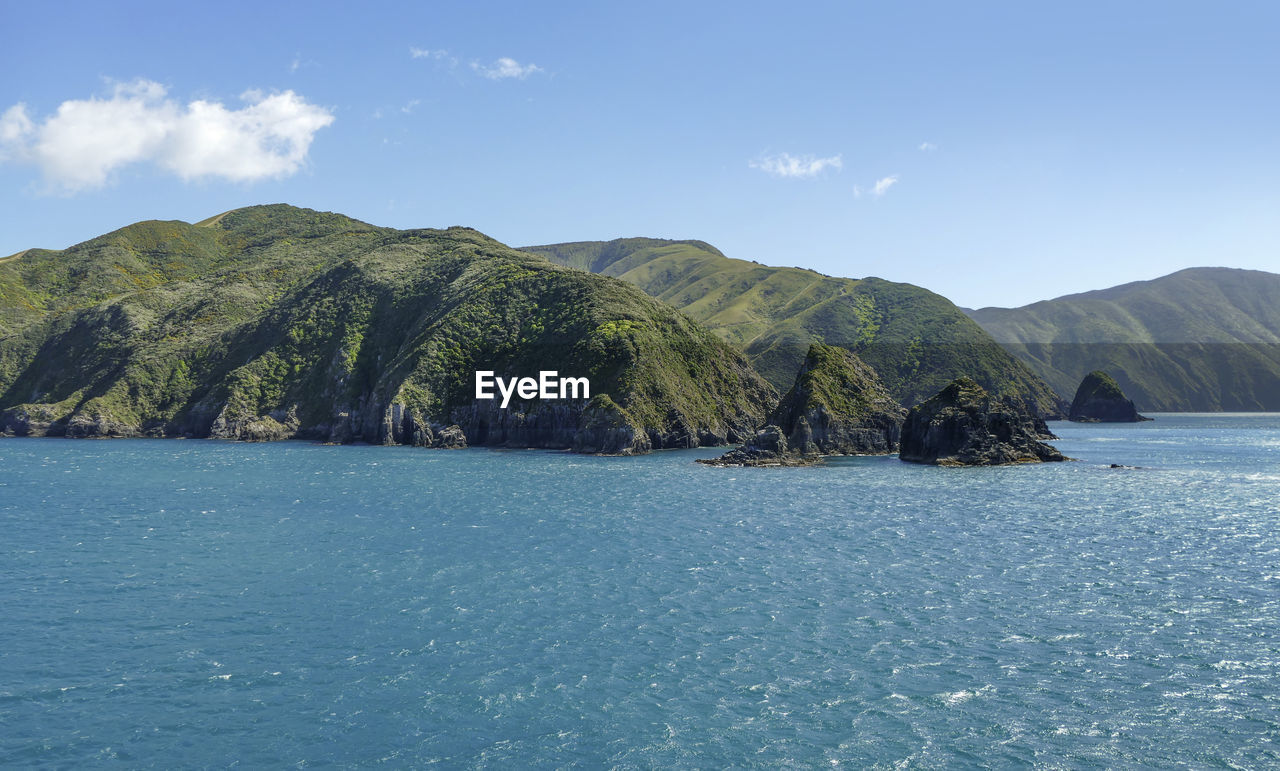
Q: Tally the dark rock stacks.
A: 3